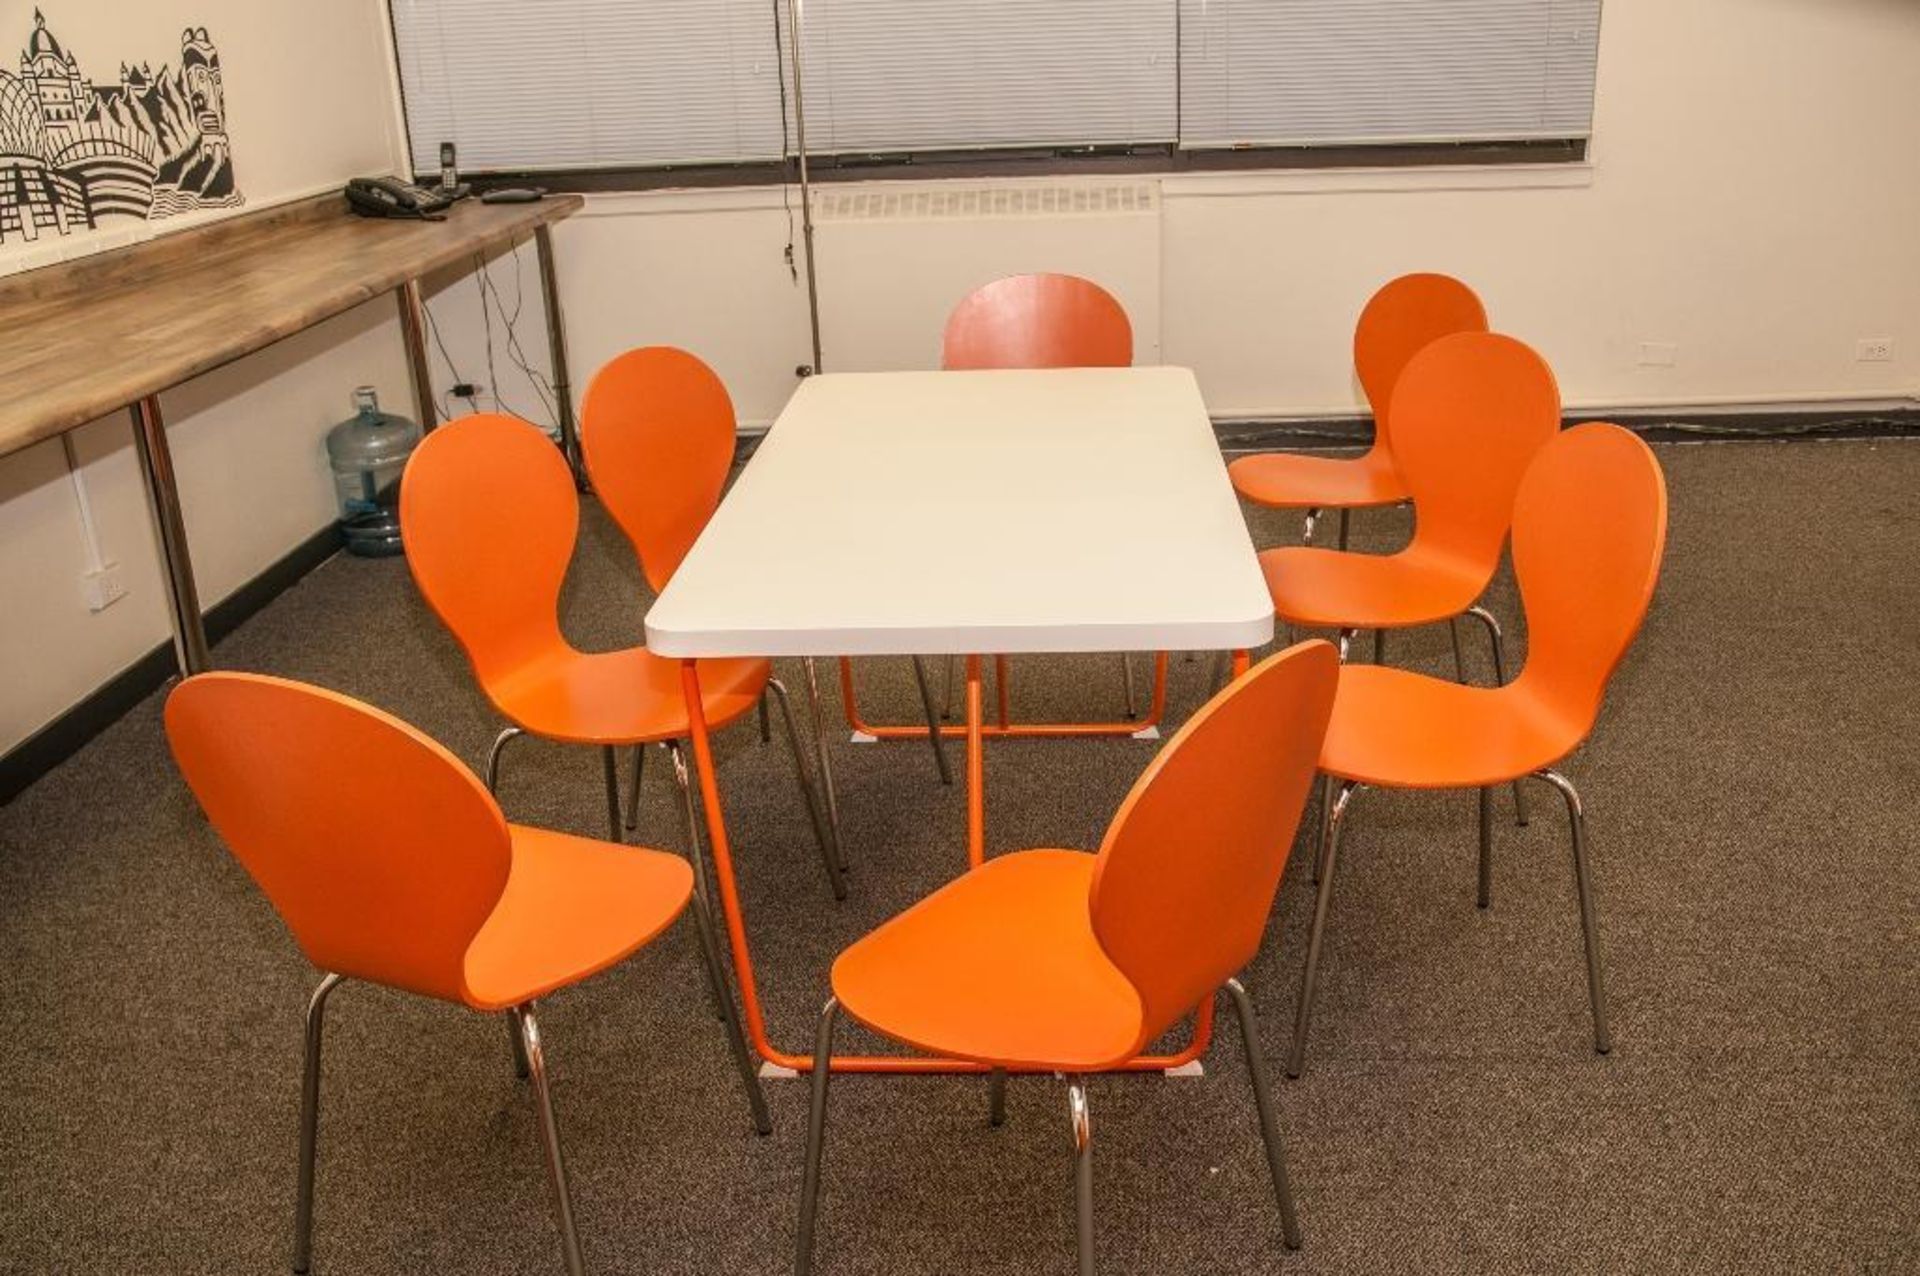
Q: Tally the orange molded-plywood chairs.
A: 8